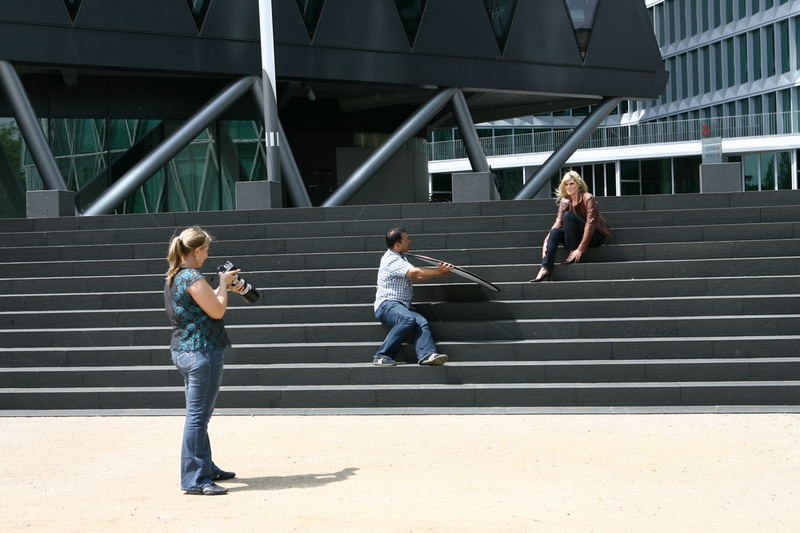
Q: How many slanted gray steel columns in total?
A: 6